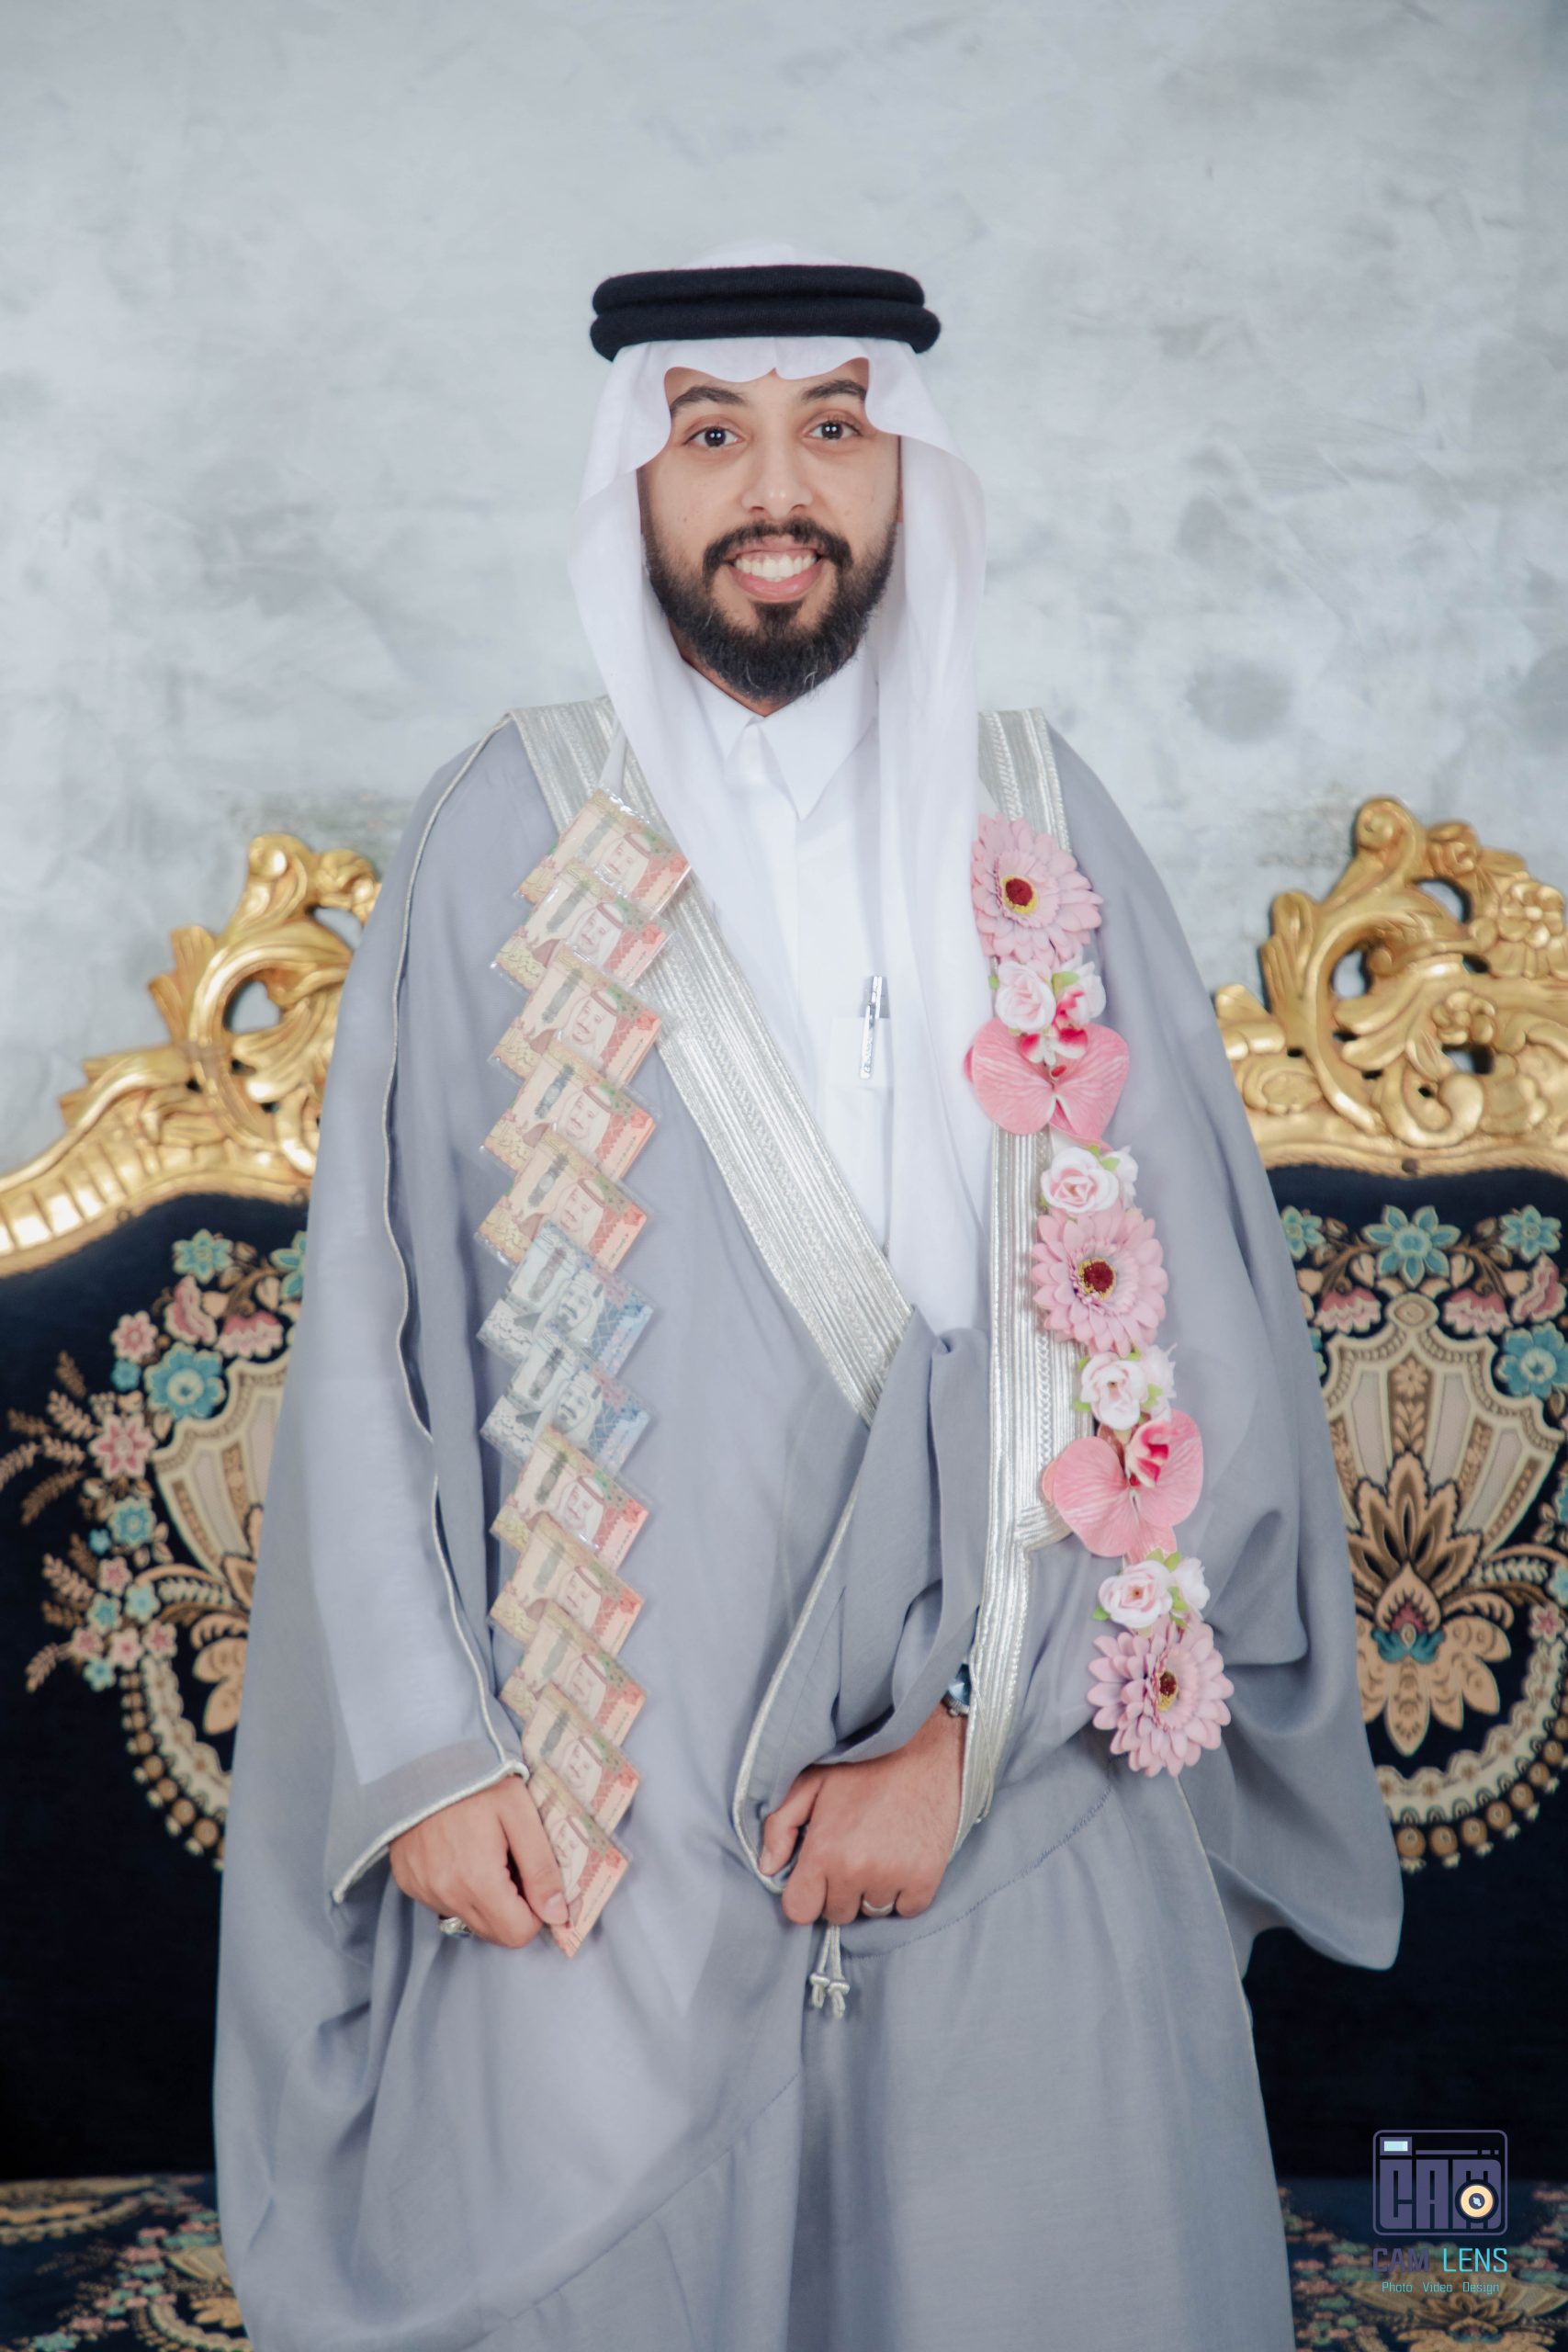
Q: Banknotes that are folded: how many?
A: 12